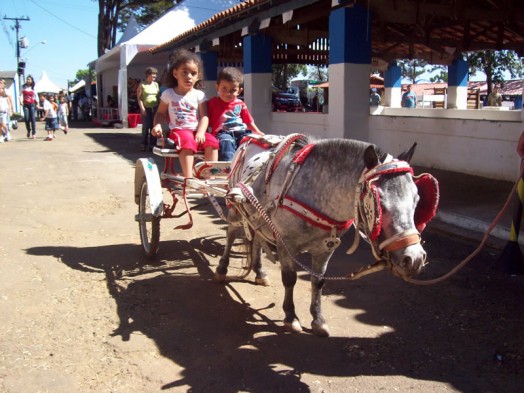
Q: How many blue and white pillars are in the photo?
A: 5